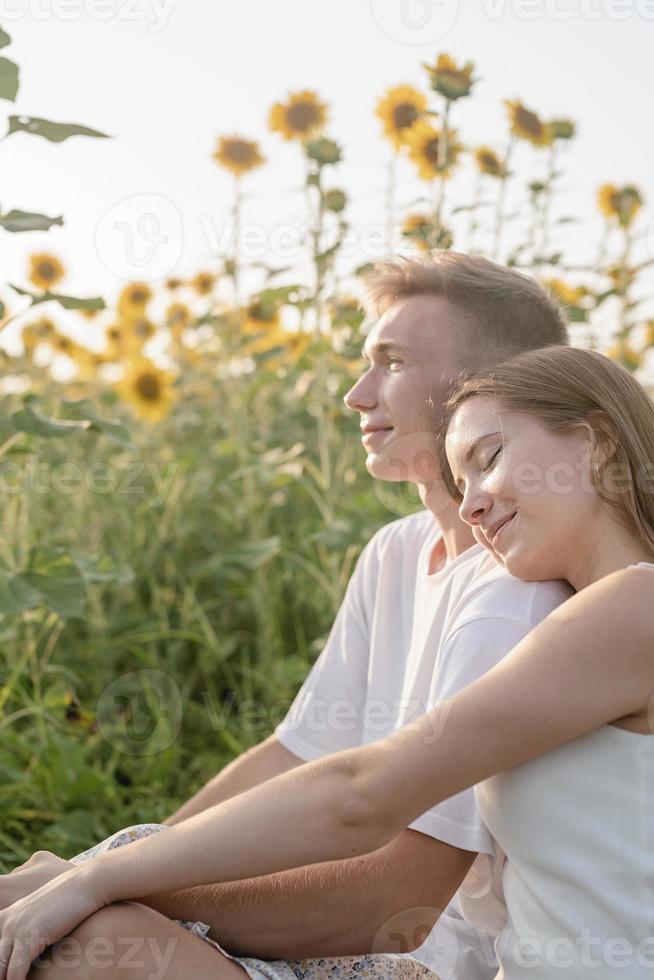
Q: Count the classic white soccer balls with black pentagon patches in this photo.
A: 0